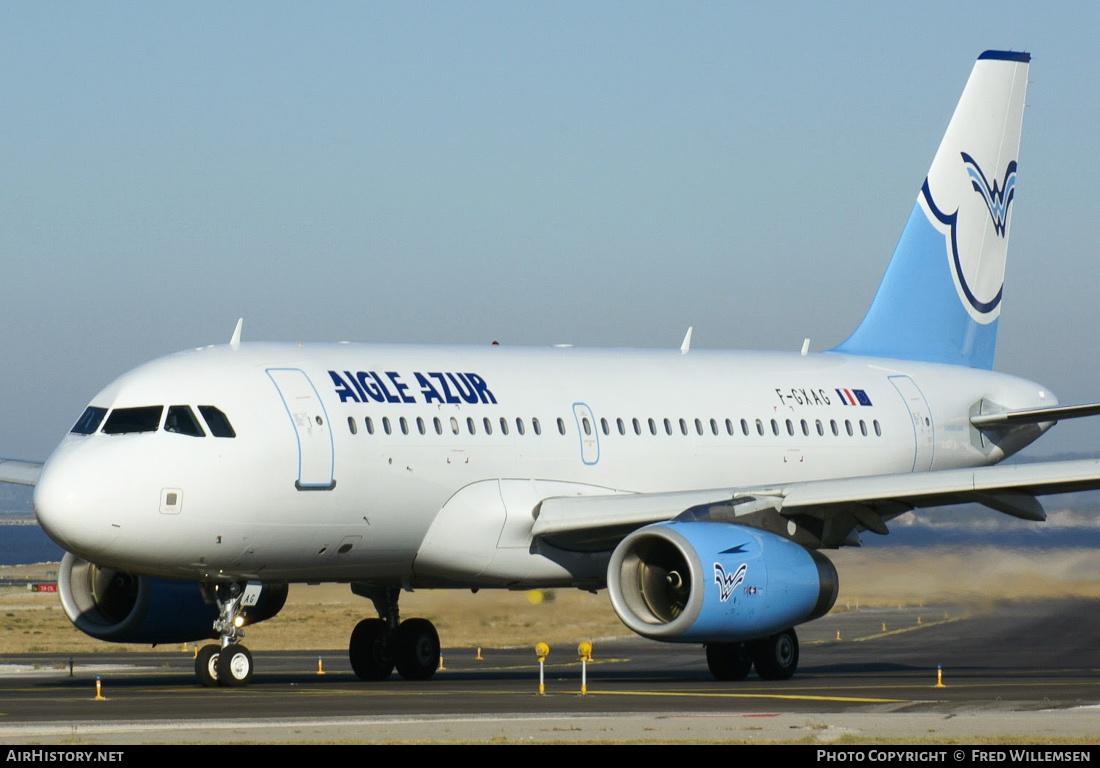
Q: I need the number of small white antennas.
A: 3